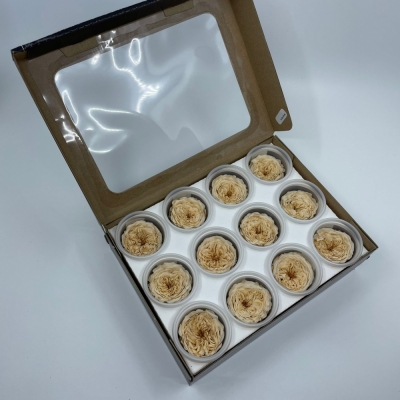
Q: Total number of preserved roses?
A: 12